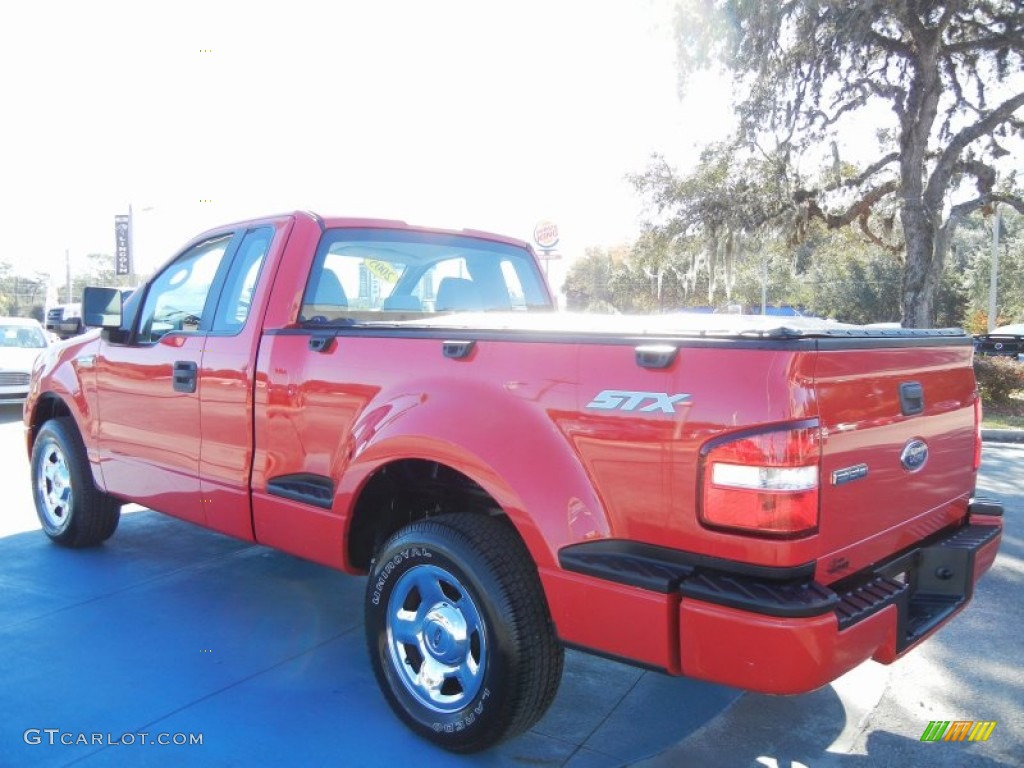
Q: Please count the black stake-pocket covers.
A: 3